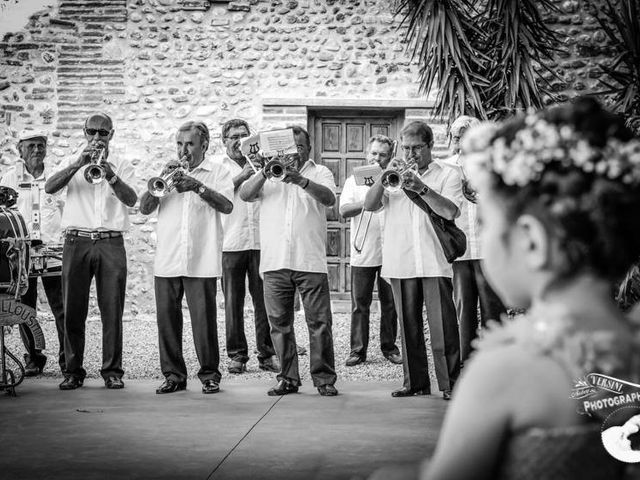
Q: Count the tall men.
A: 8